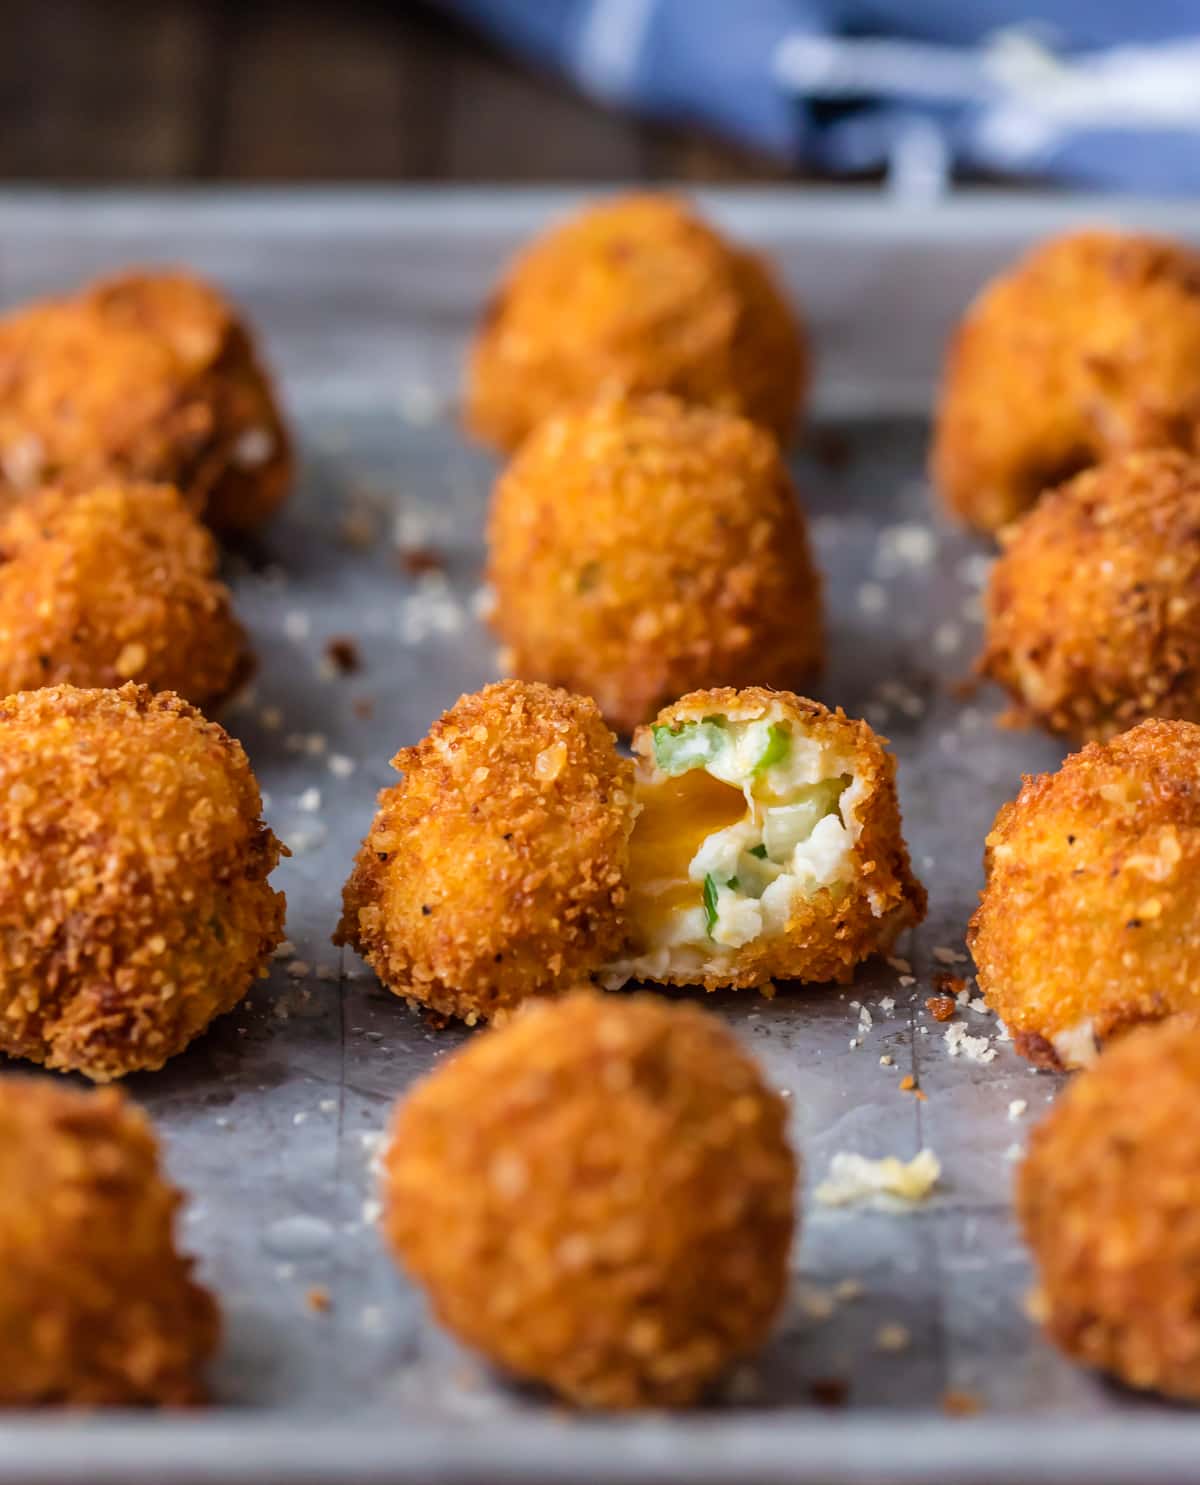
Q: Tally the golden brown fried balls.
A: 12